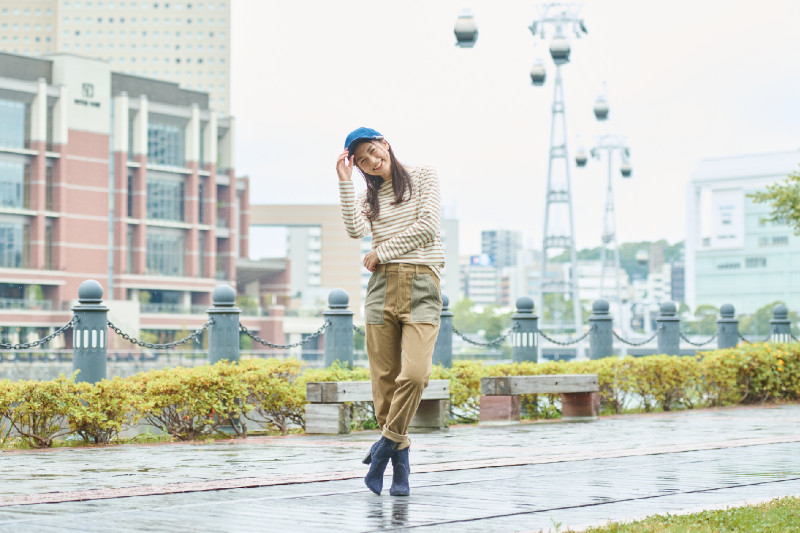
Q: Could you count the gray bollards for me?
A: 9